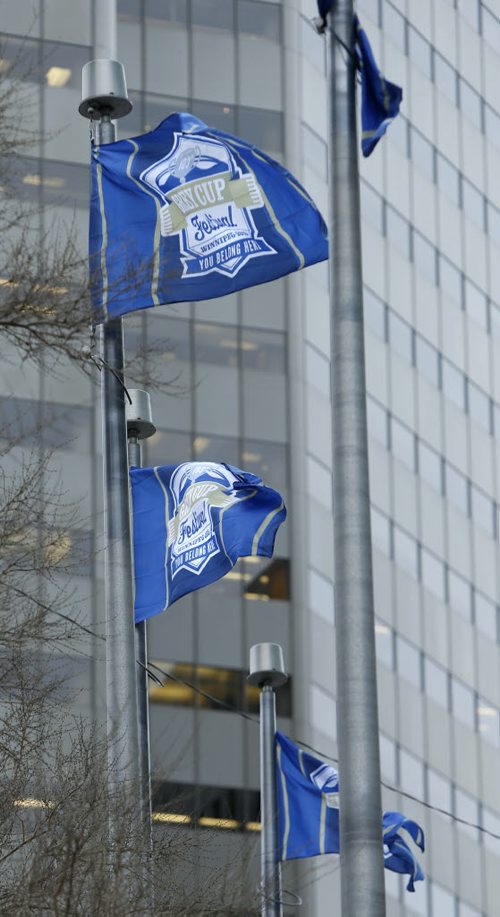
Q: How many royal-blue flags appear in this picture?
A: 4